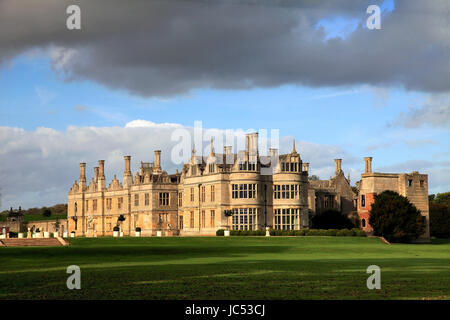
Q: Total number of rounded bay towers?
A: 2